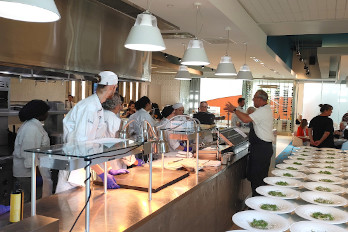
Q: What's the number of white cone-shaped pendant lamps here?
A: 6